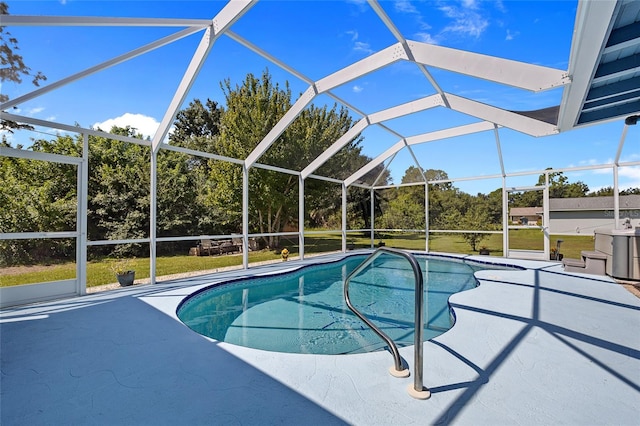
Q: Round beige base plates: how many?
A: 2